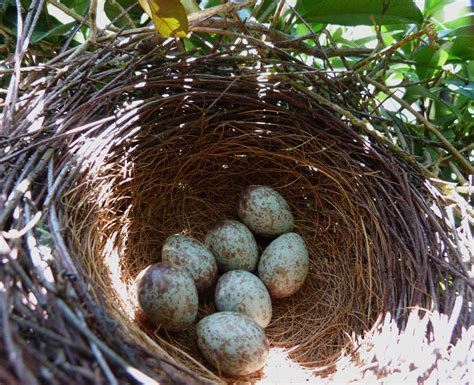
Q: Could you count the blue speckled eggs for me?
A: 7